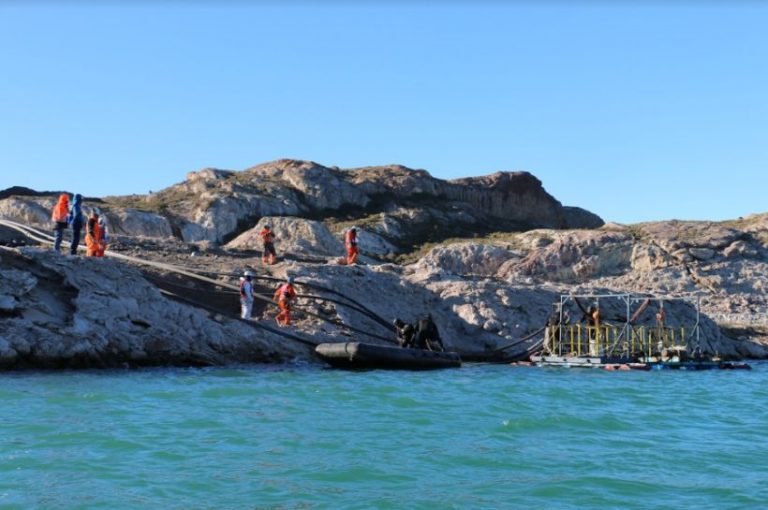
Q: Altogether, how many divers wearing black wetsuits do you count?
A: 2